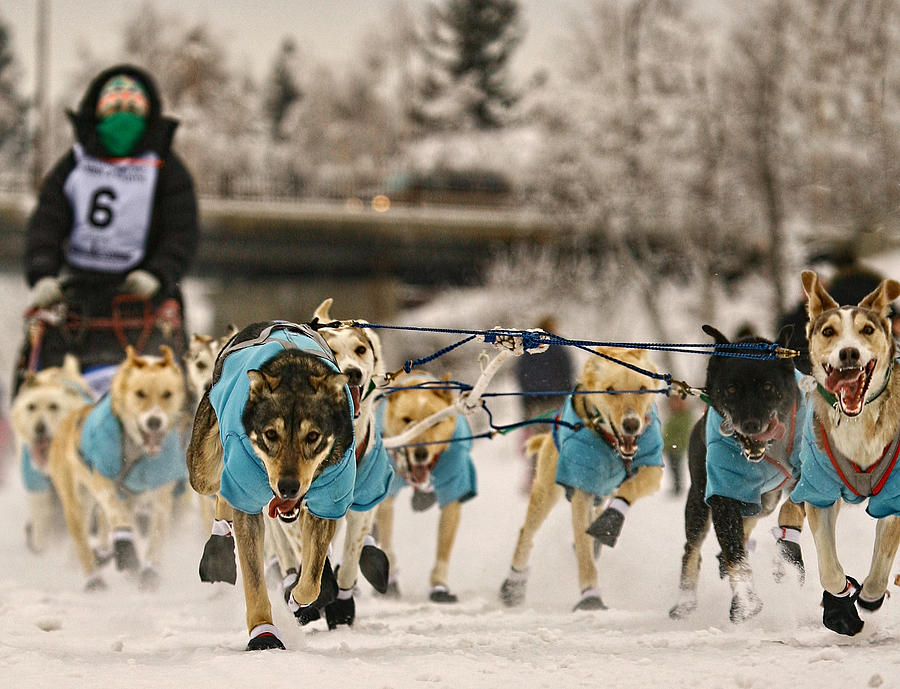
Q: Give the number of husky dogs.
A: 9